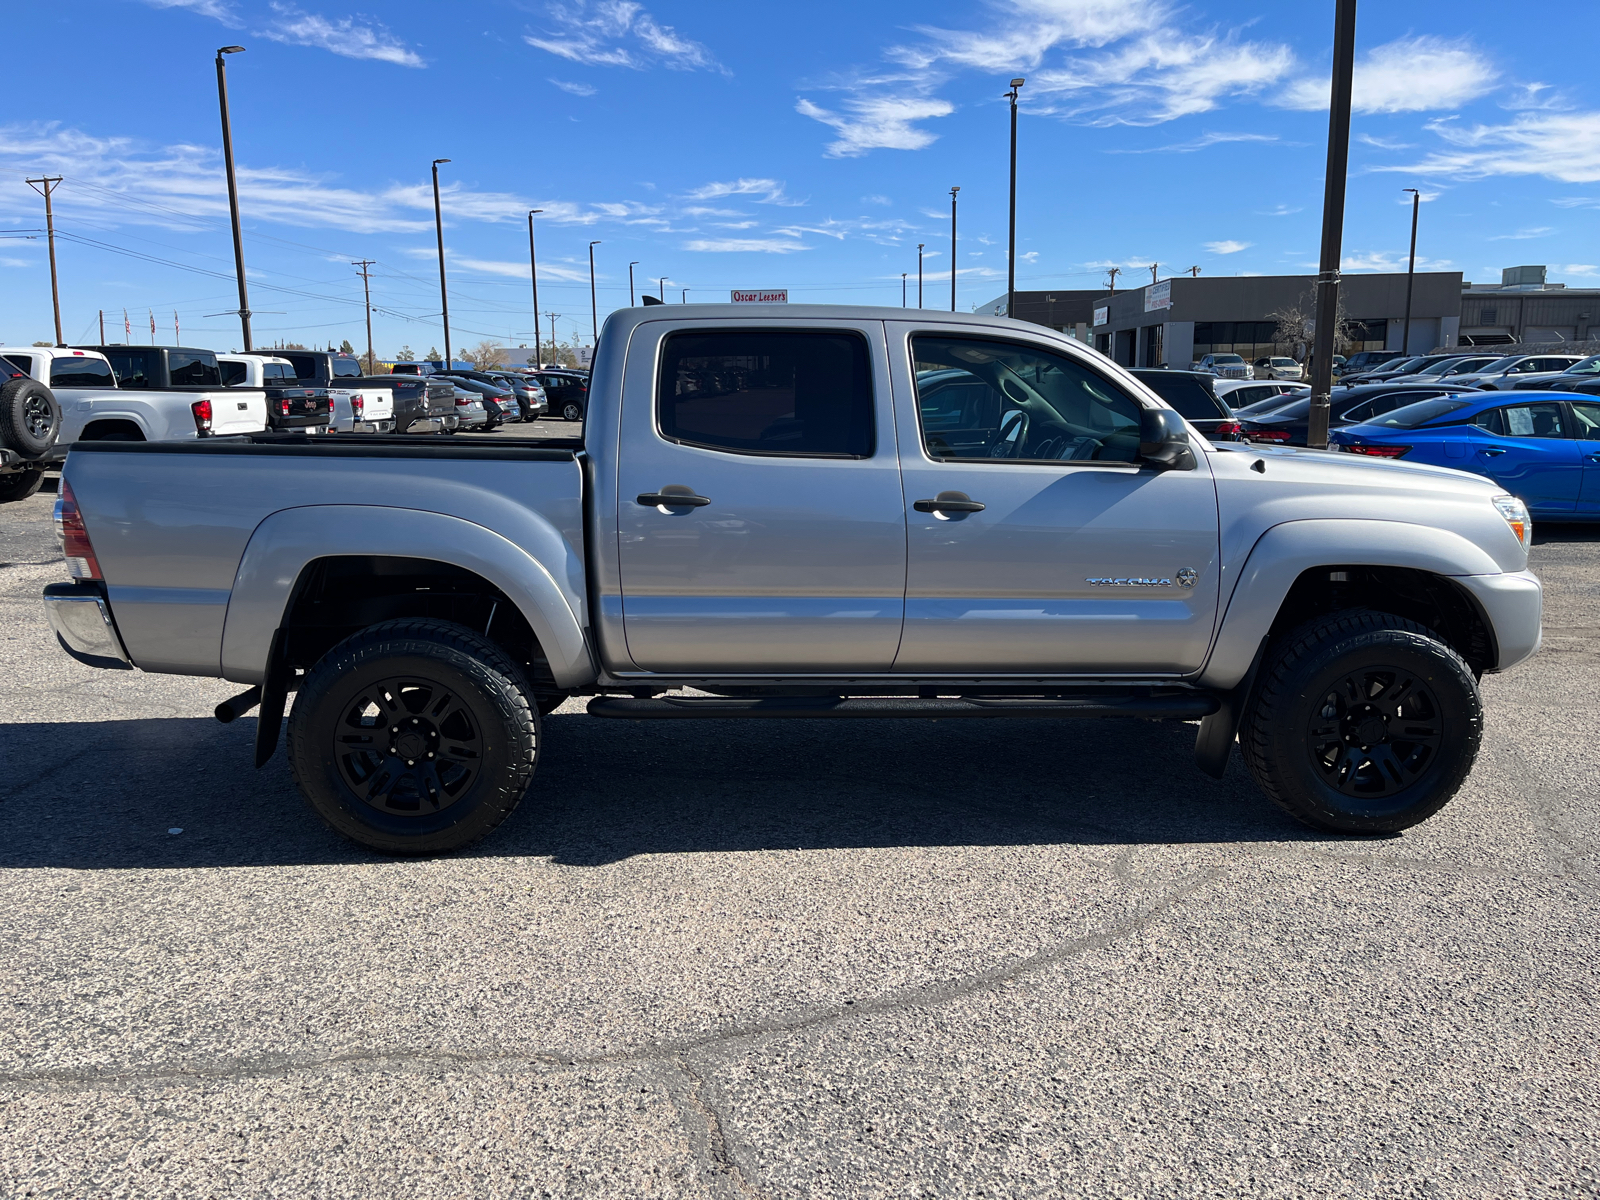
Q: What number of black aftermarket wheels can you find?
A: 2